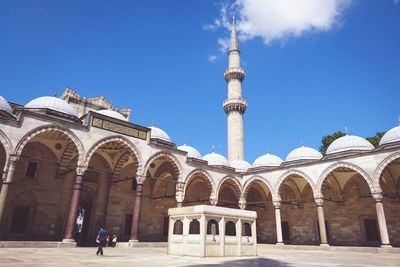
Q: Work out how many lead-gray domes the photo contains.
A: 11